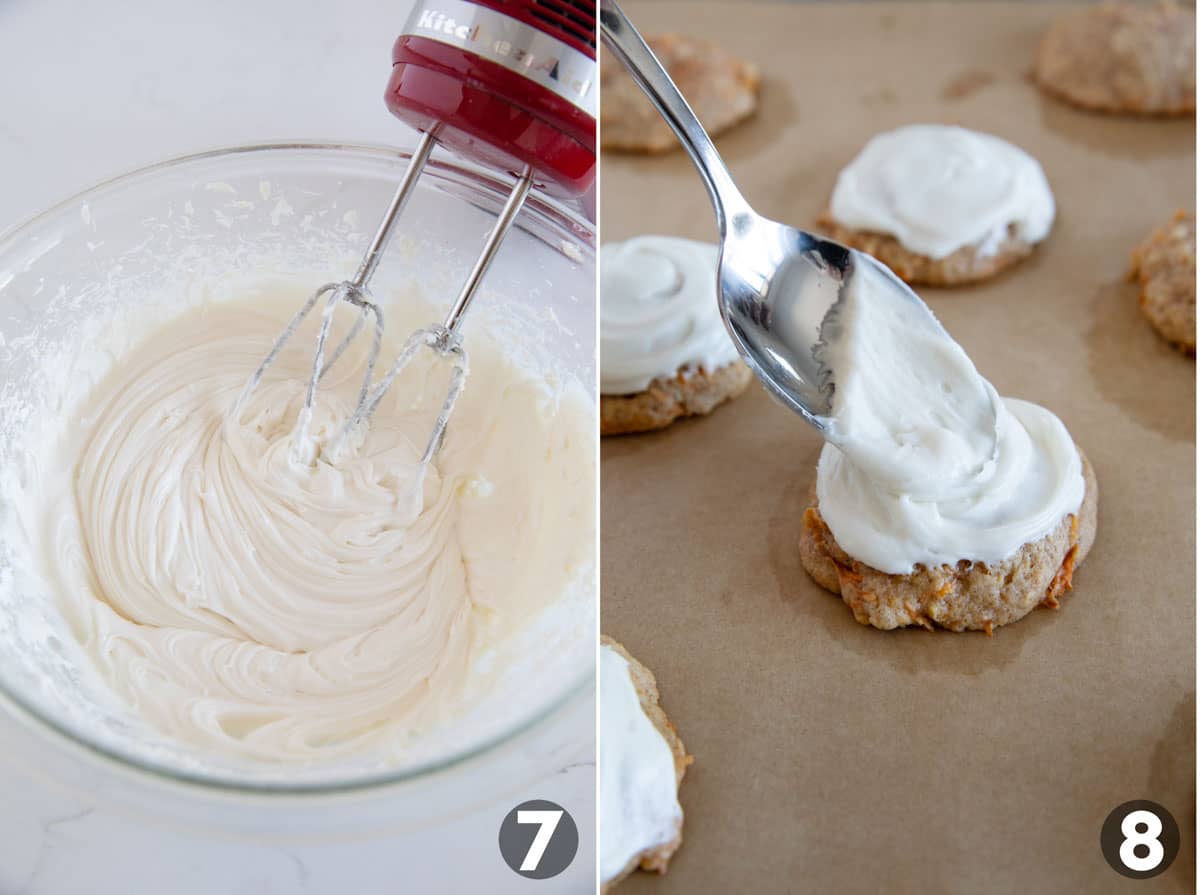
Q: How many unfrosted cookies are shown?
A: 3